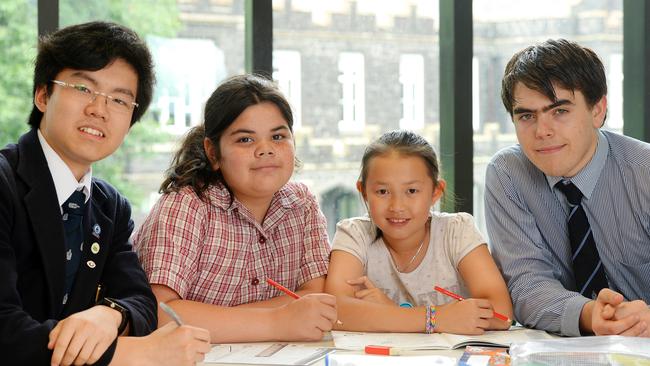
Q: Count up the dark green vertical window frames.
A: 4